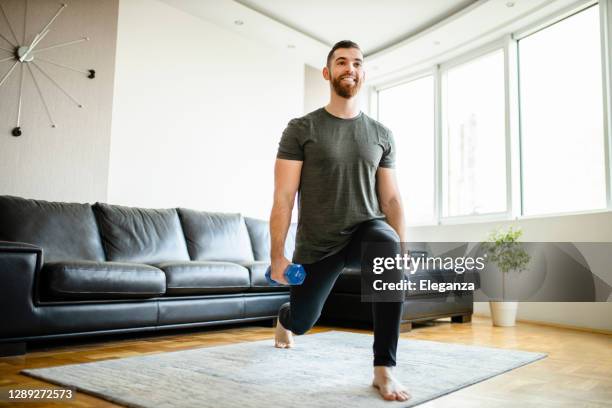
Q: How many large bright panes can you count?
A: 3